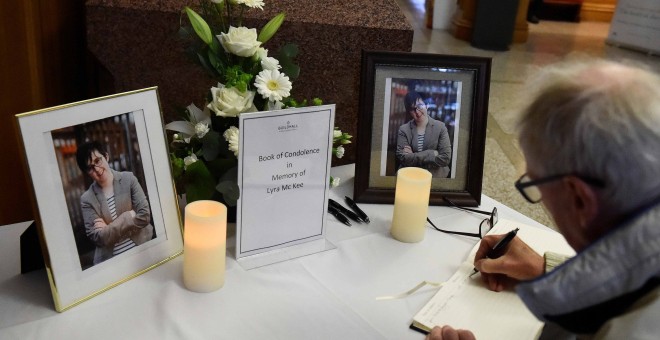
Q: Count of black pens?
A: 4